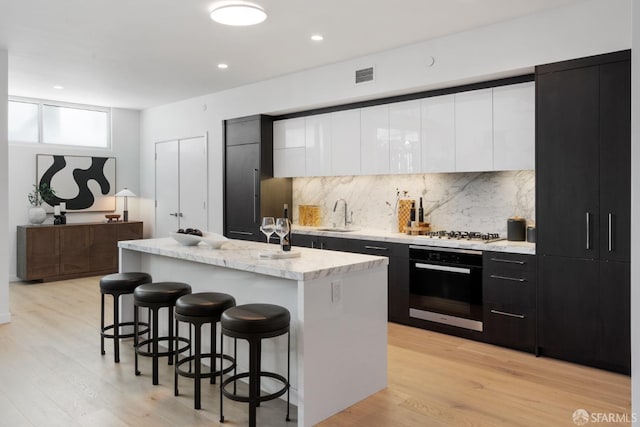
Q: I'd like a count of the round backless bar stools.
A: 4